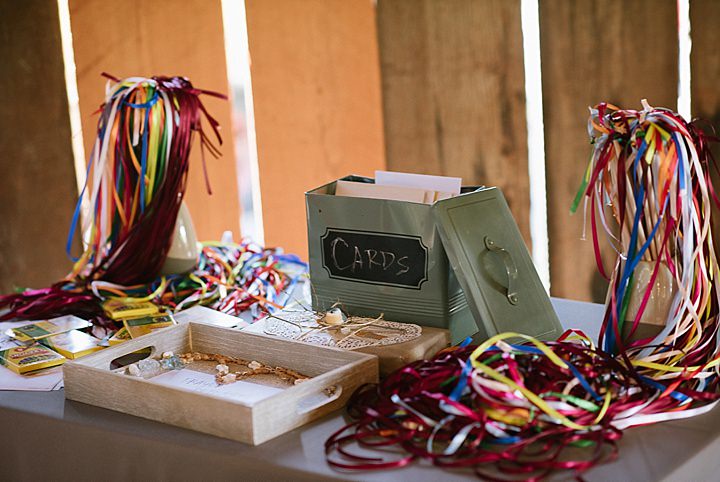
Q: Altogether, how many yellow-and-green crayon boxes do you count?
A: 6